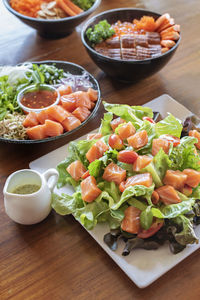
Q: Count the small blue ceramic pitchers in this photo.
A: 0